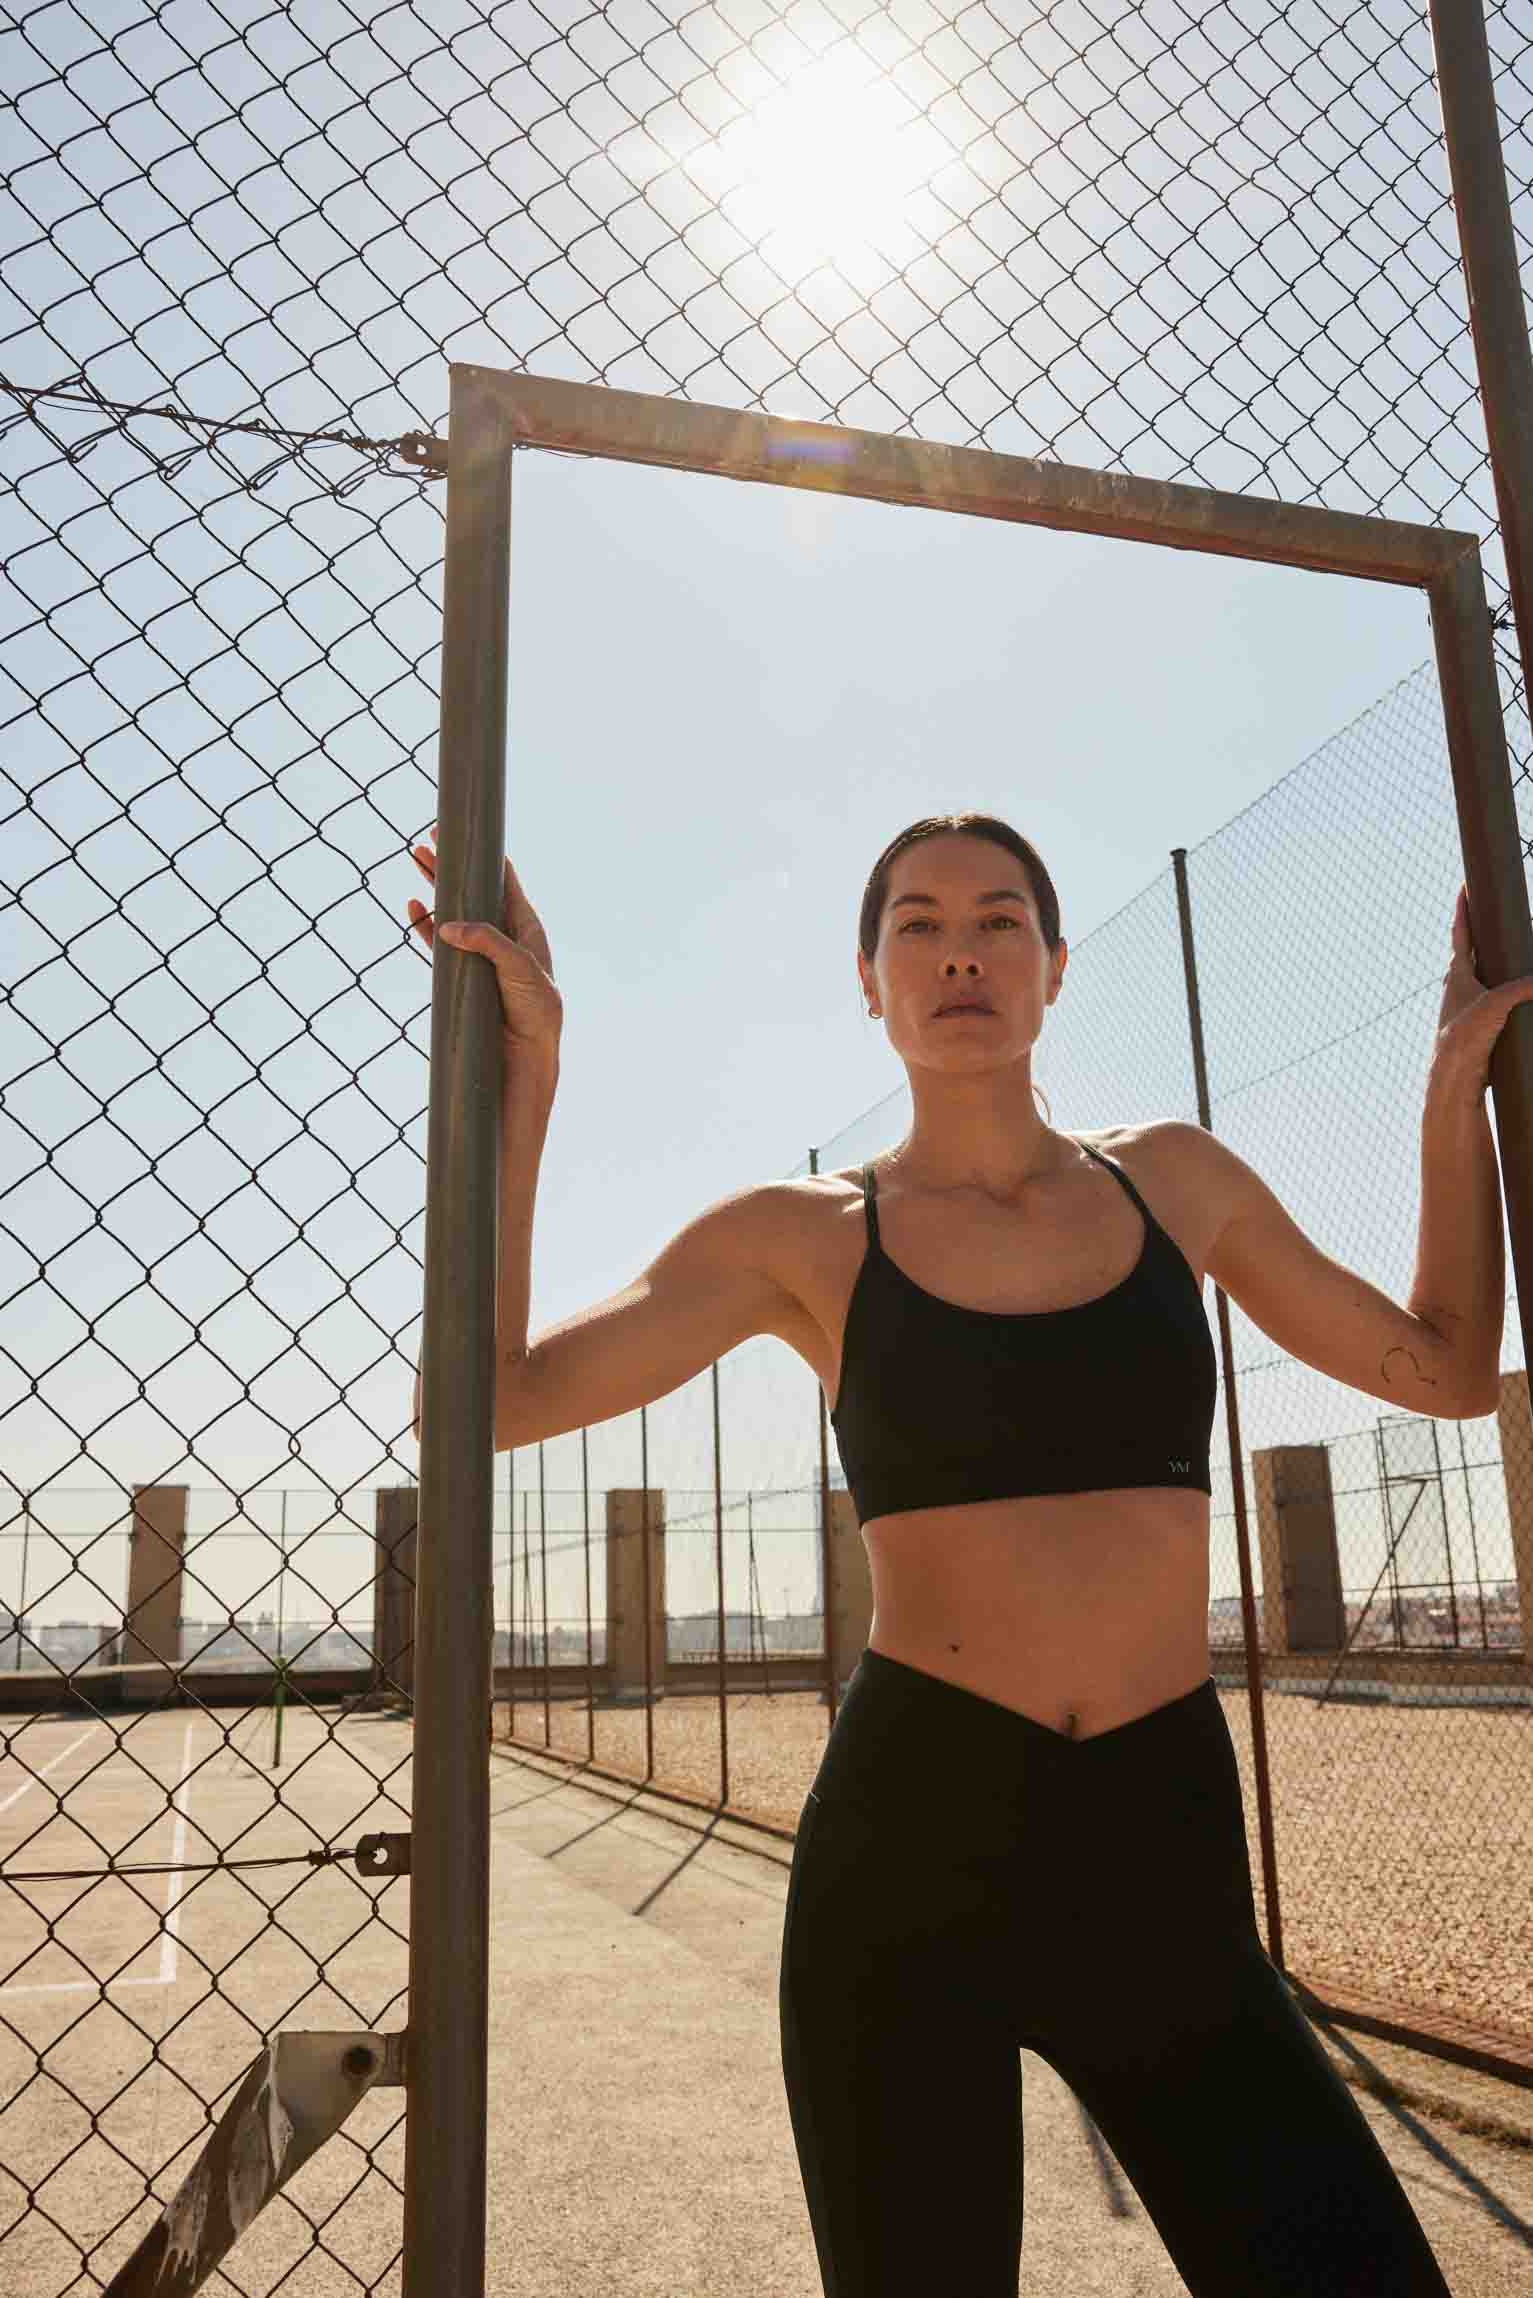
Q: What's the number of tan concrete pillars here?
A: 6